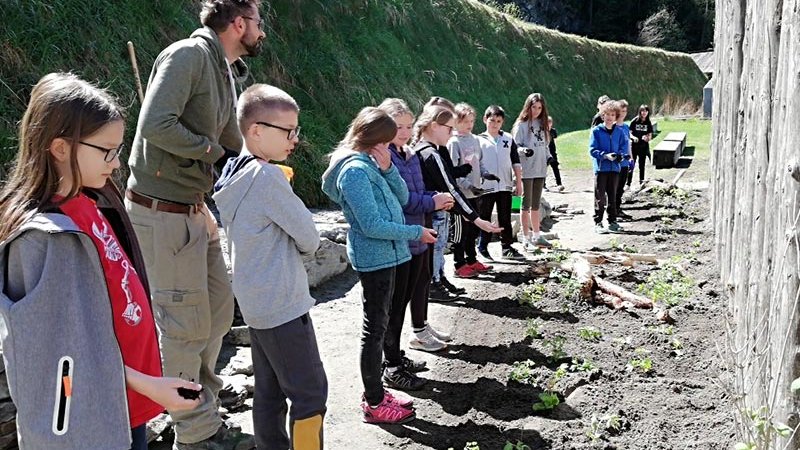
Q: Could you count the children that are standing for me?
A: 14